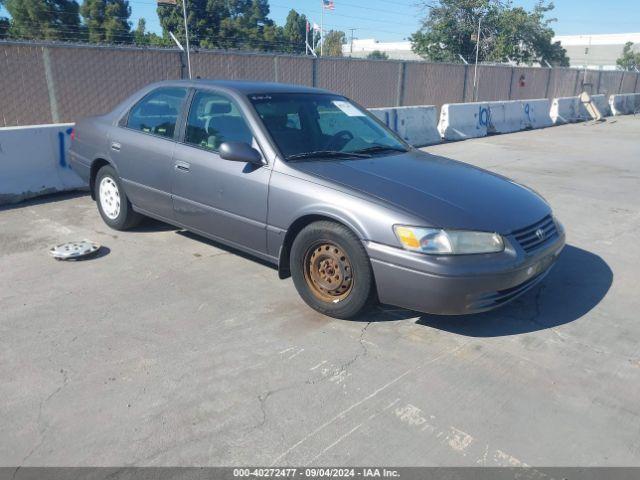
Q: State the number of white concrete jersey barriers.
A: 5